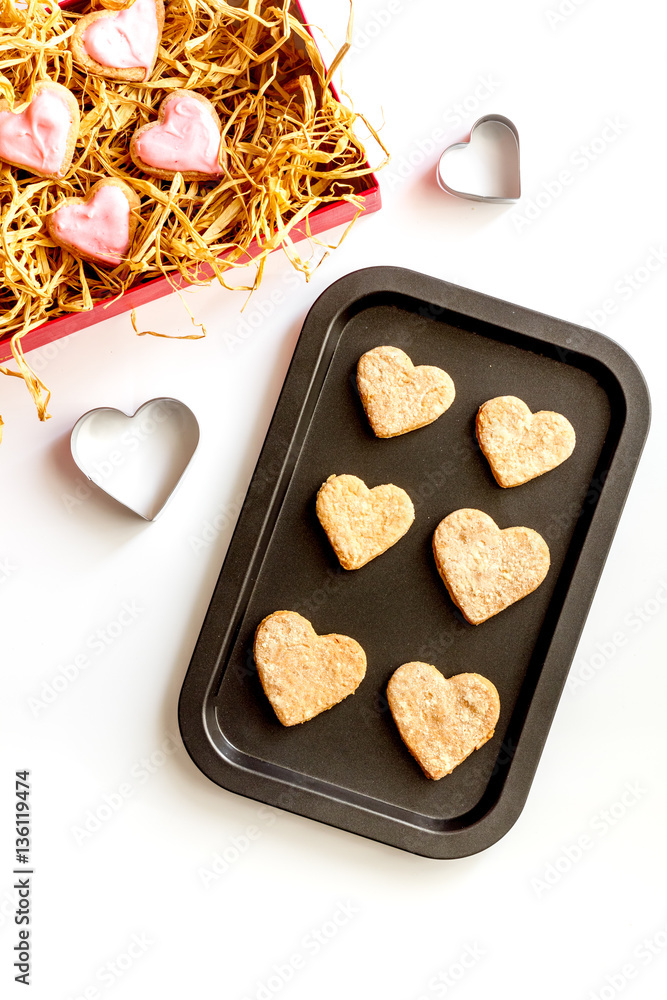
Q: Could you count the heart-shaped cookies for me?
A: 10